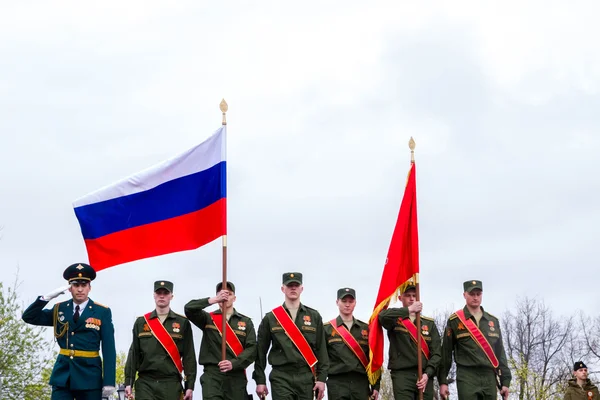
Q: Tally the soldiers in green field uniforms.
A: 6